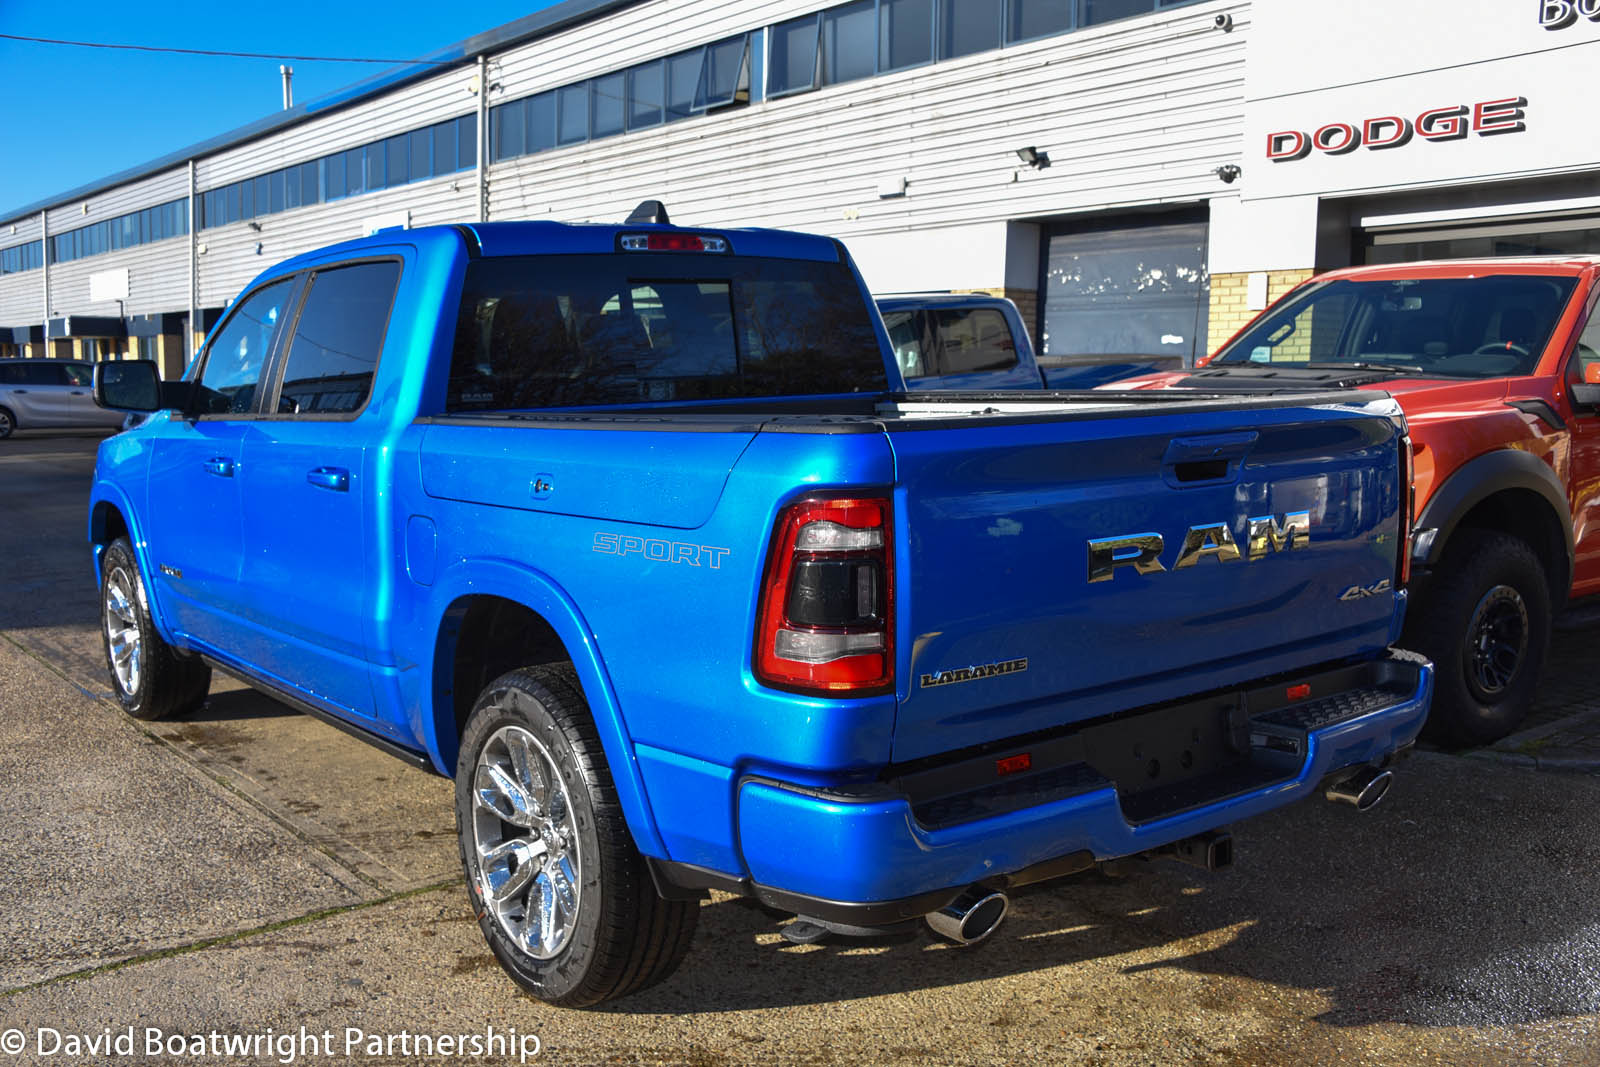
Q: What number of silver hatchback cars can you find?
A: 1